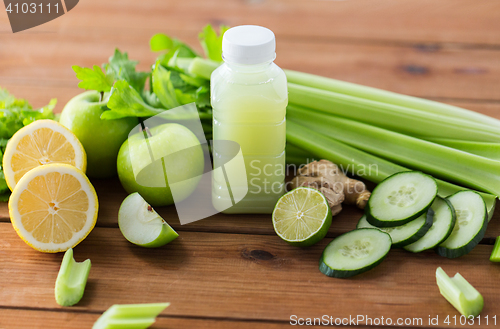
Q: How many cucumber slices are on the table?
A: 5